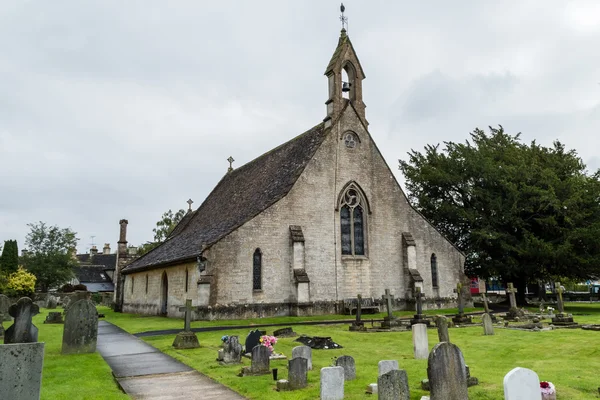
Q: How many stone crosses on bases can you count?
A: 8